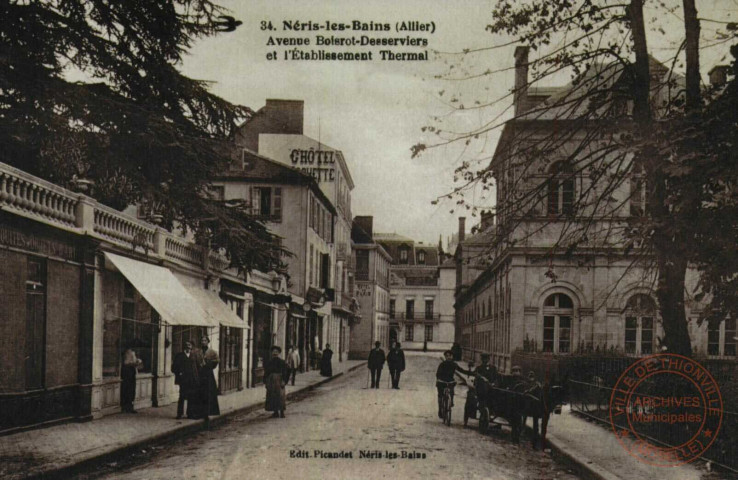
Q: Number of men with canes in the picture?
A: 2